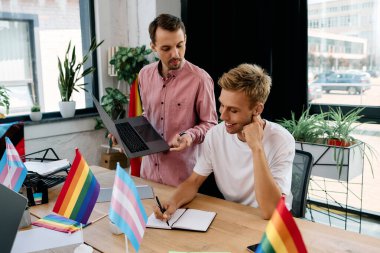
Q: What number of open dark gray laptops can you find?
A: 2